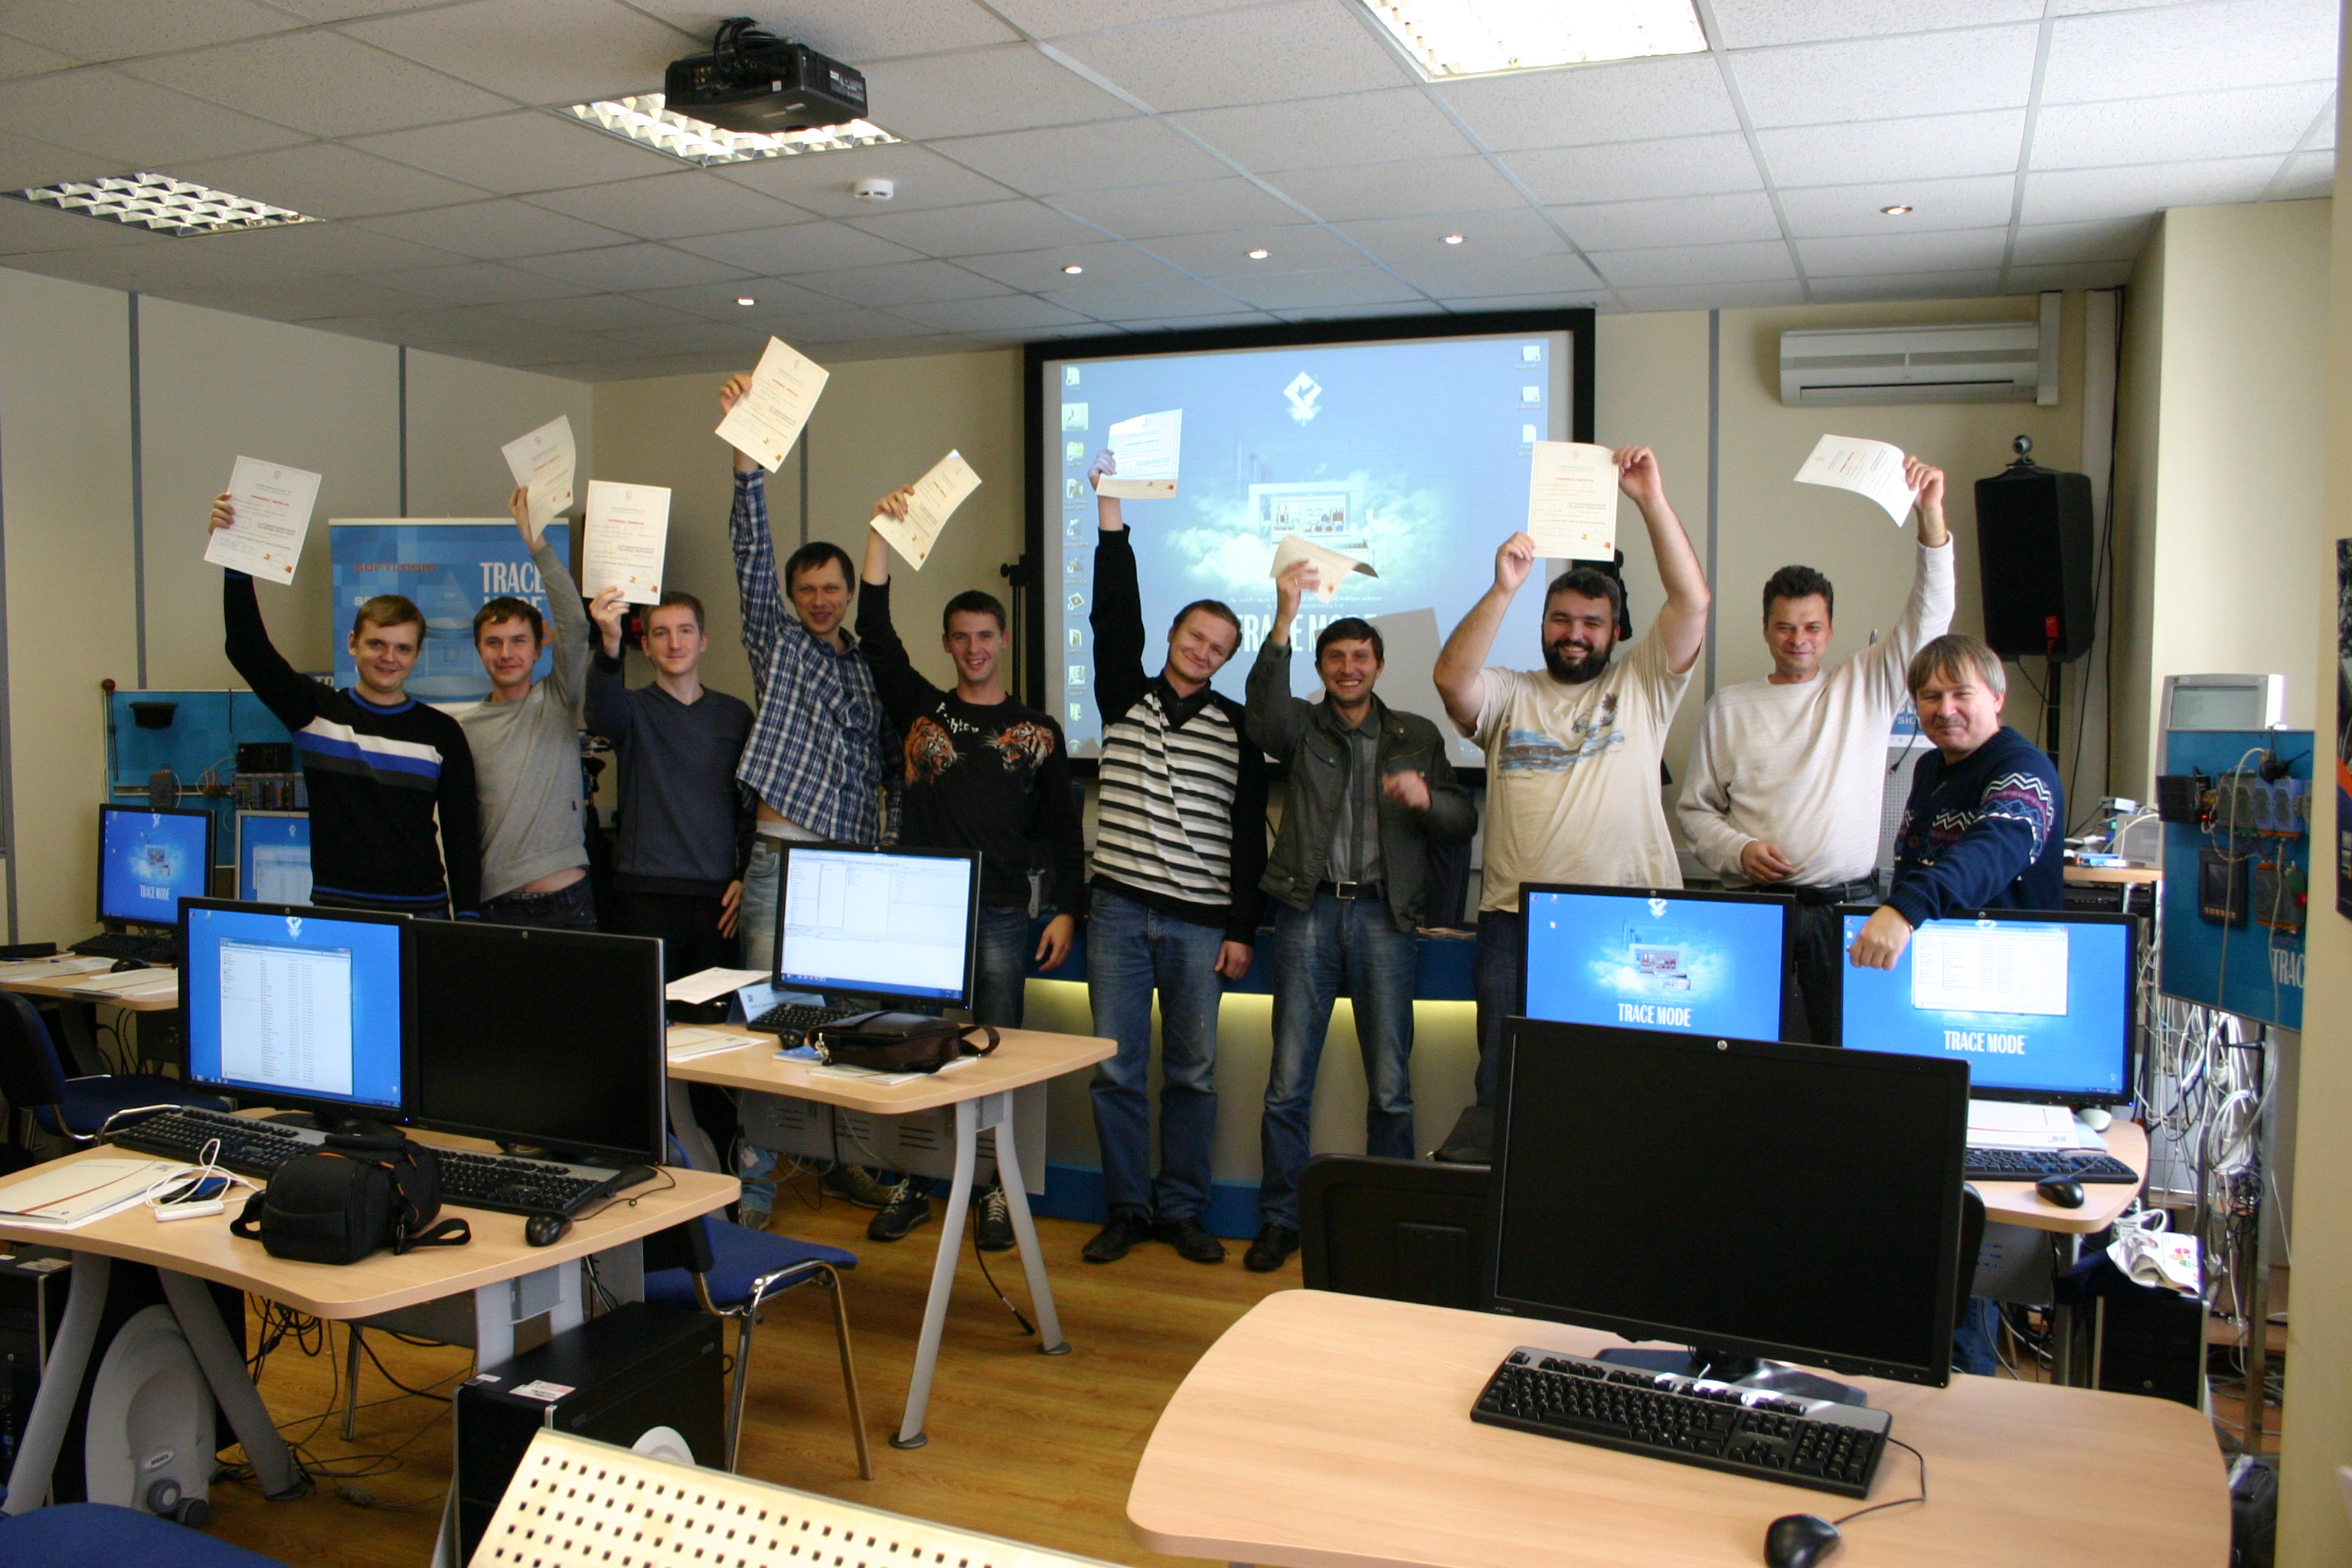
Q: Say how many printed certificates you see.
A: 9